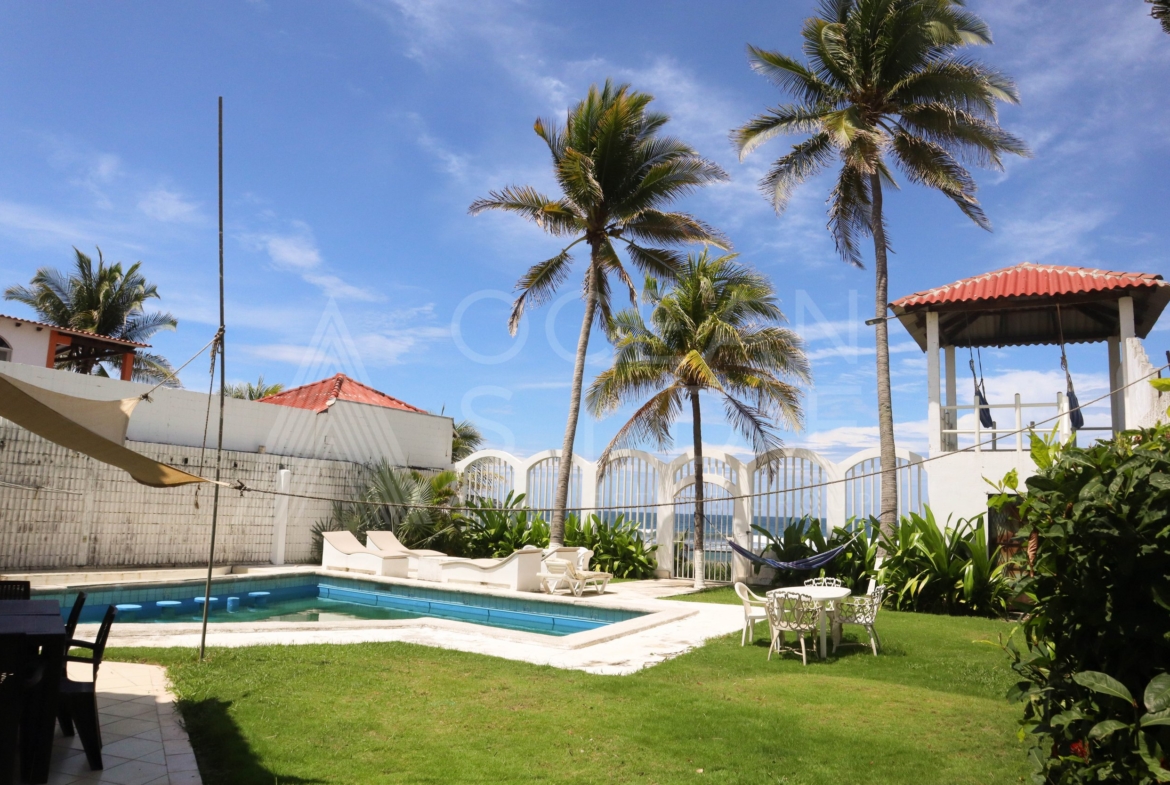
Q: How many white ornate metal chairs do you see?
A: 3